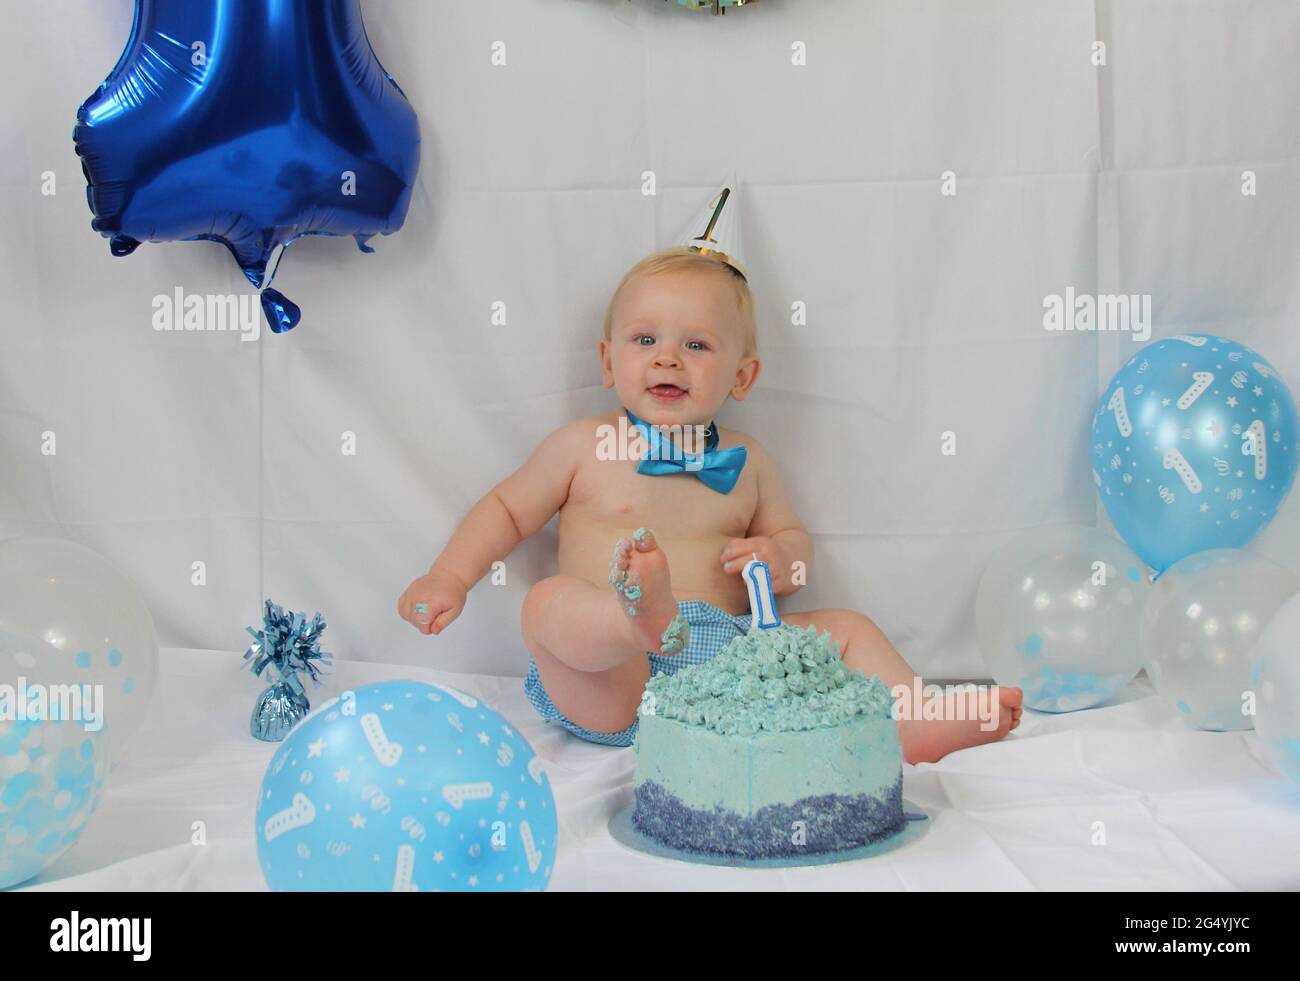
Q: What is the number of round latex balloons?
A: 7